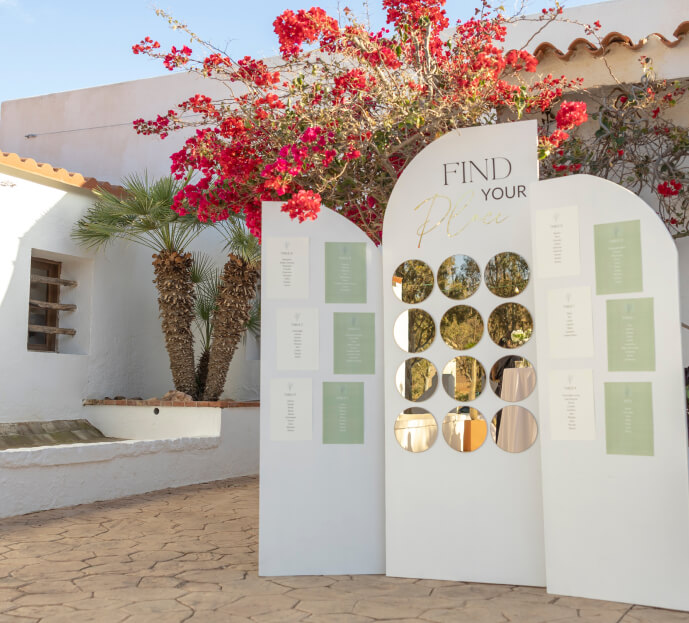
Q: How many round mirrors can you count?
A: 12